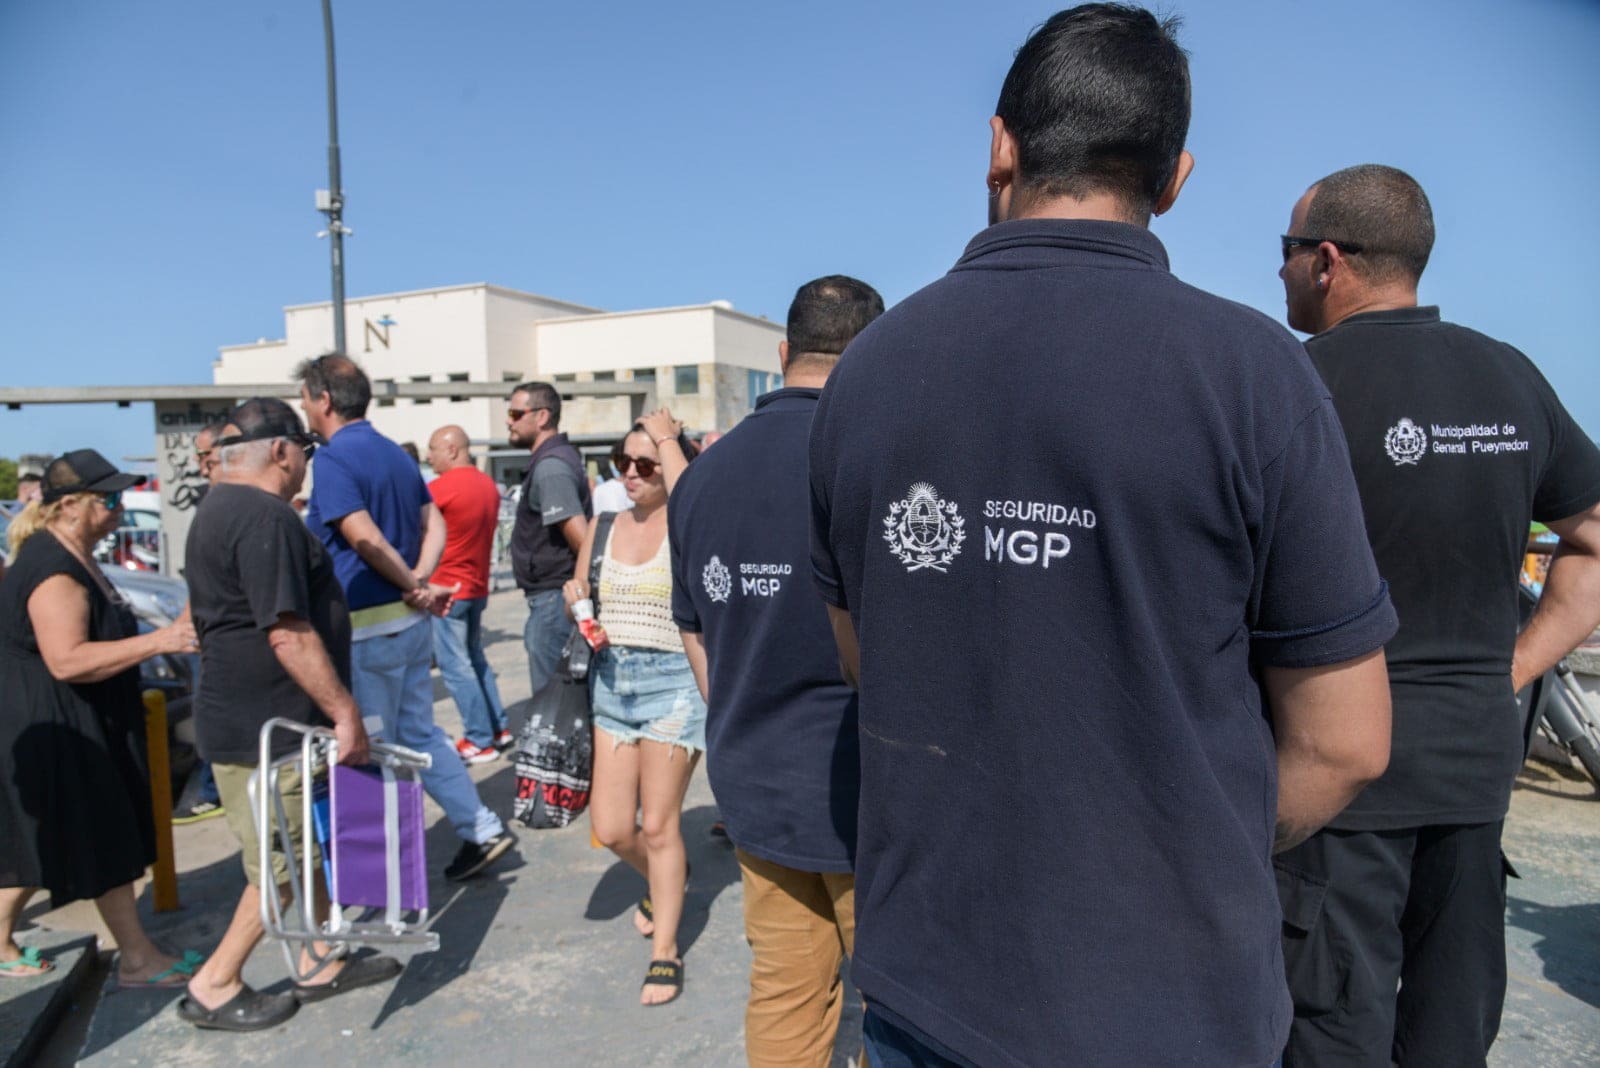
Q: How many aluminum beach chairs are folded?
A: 2